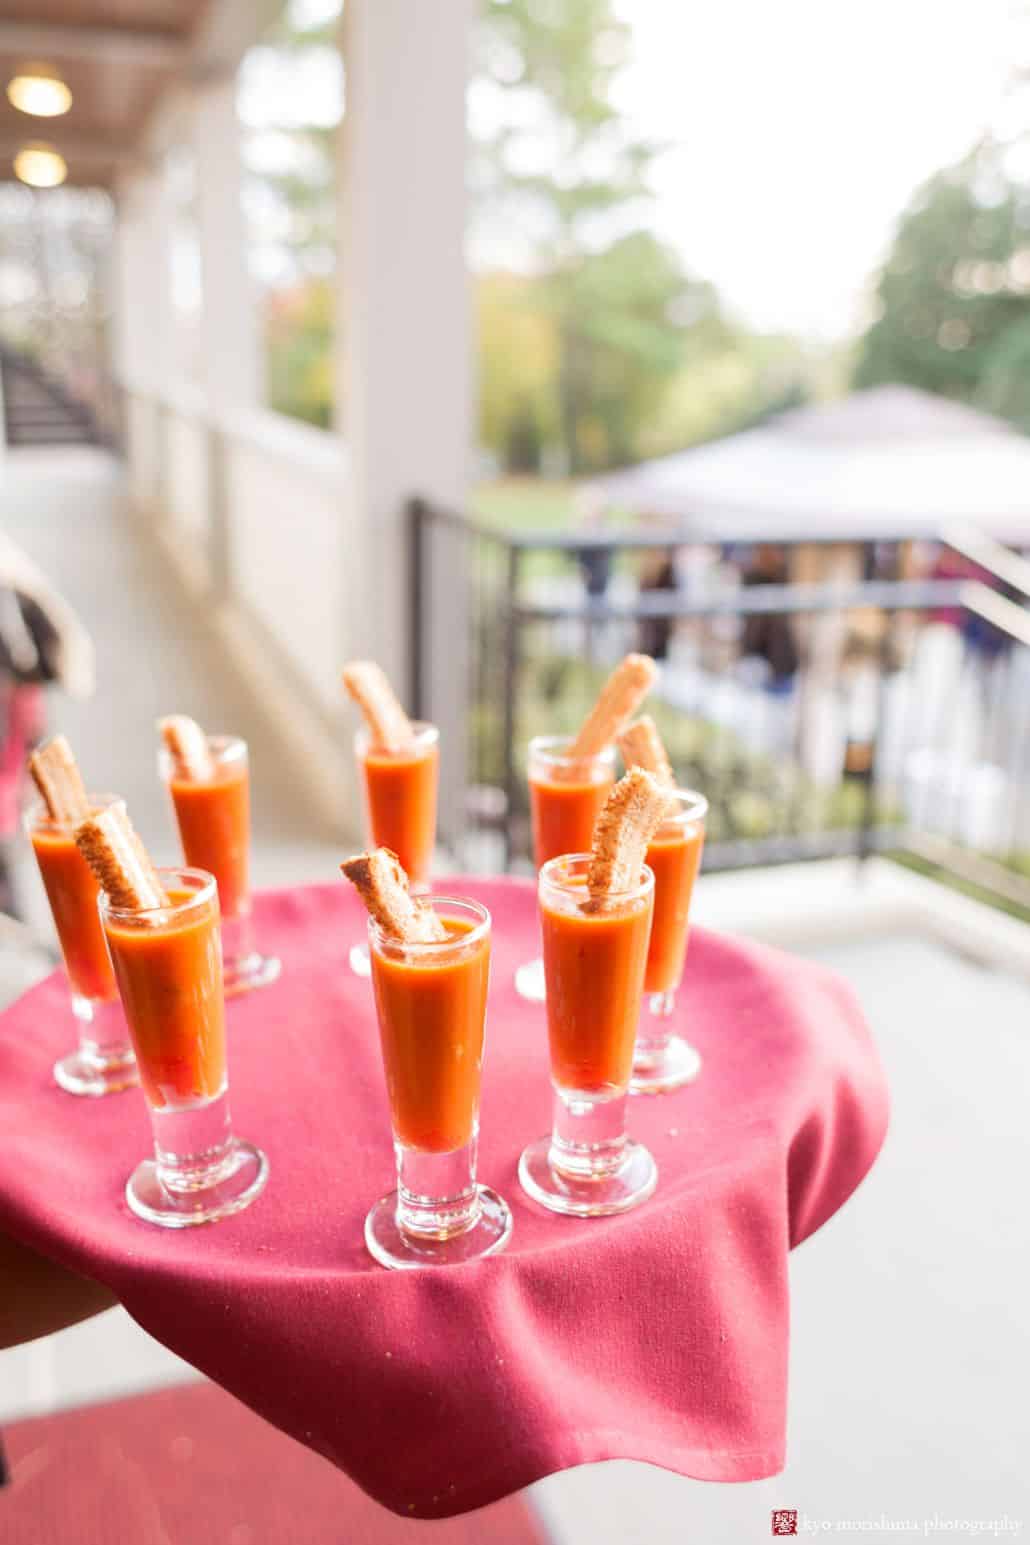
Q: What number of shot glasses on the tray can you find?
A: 8